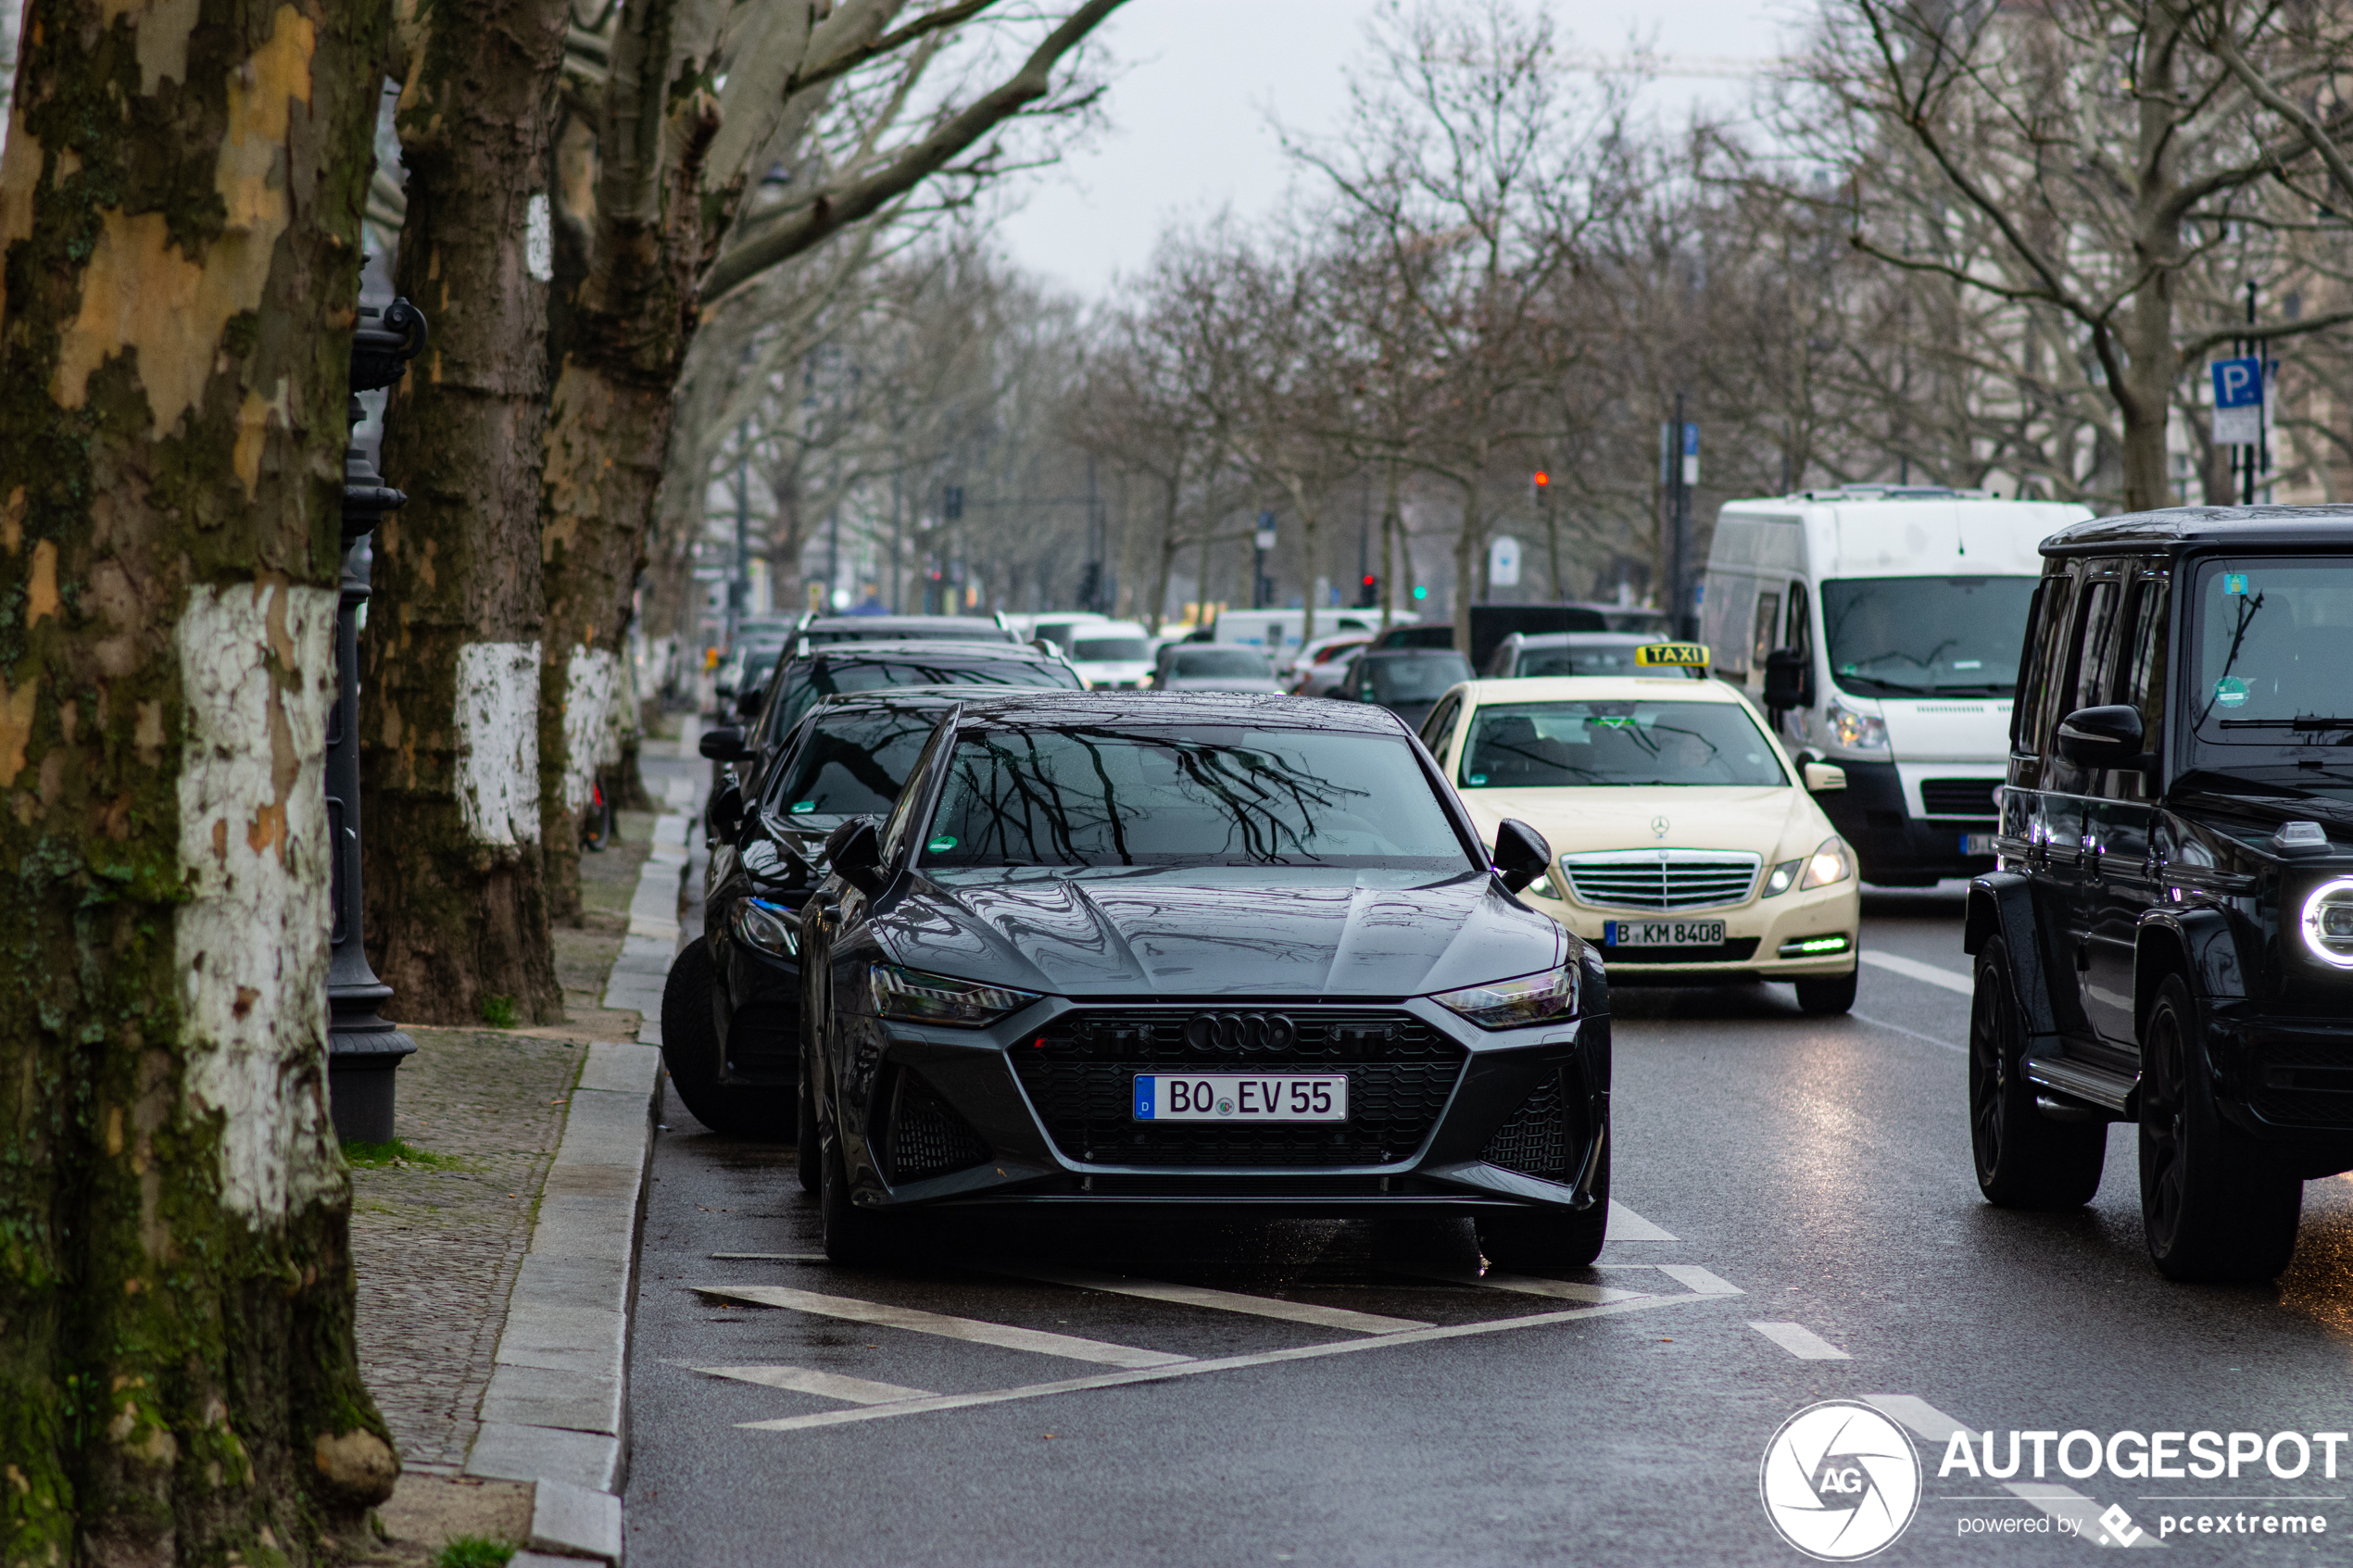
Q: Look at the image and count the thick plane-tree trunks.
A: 3